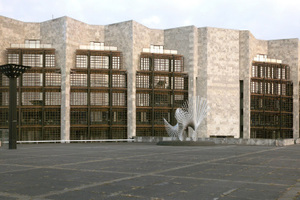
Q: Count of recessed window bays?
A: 4